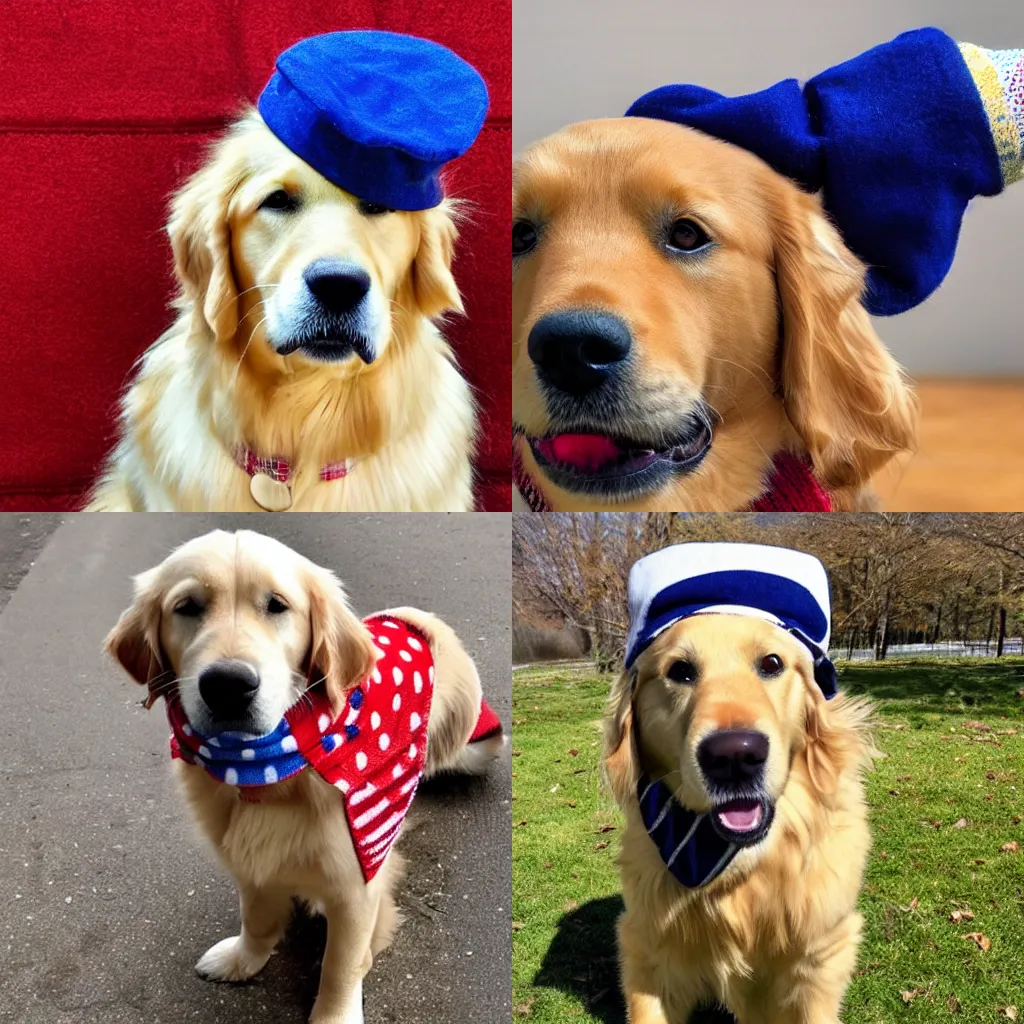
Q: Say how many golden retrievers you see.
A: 4